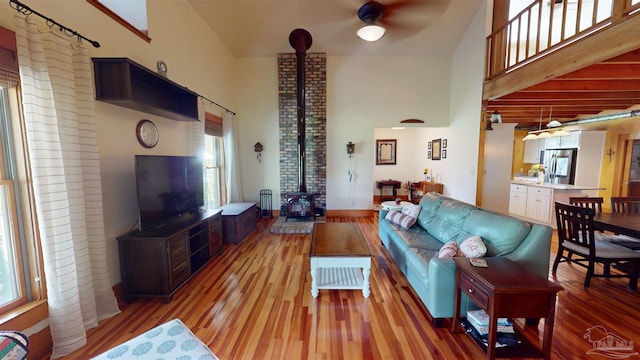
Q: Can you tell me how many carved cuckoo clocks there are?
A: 2